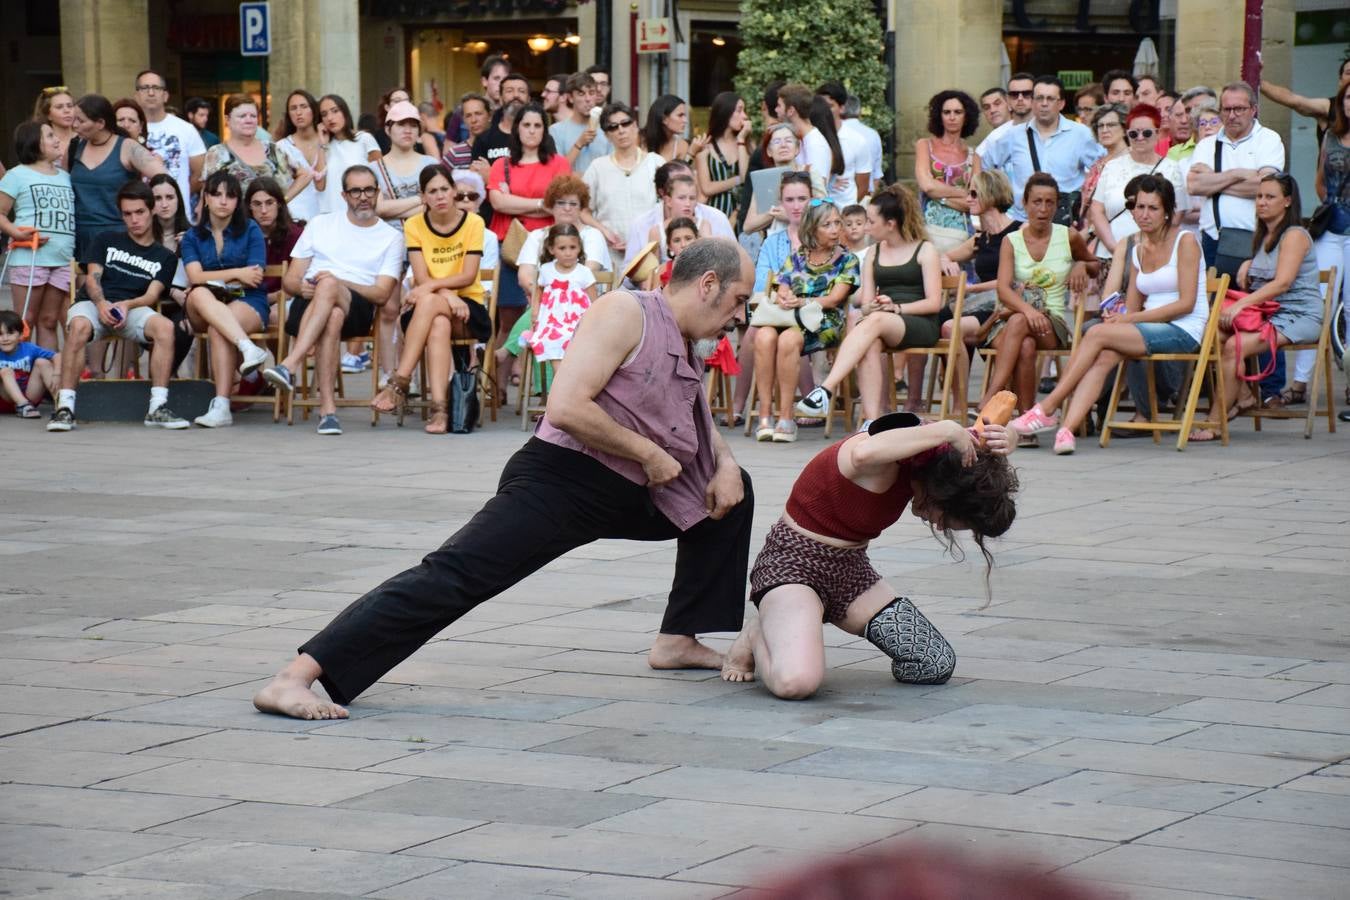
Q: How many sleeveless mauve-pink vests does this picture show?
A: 1